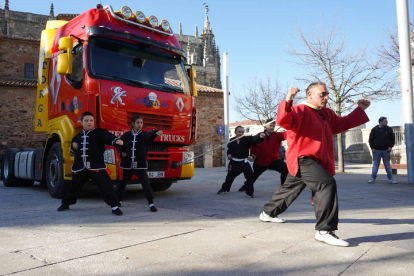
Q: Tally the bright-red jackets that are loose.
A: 2